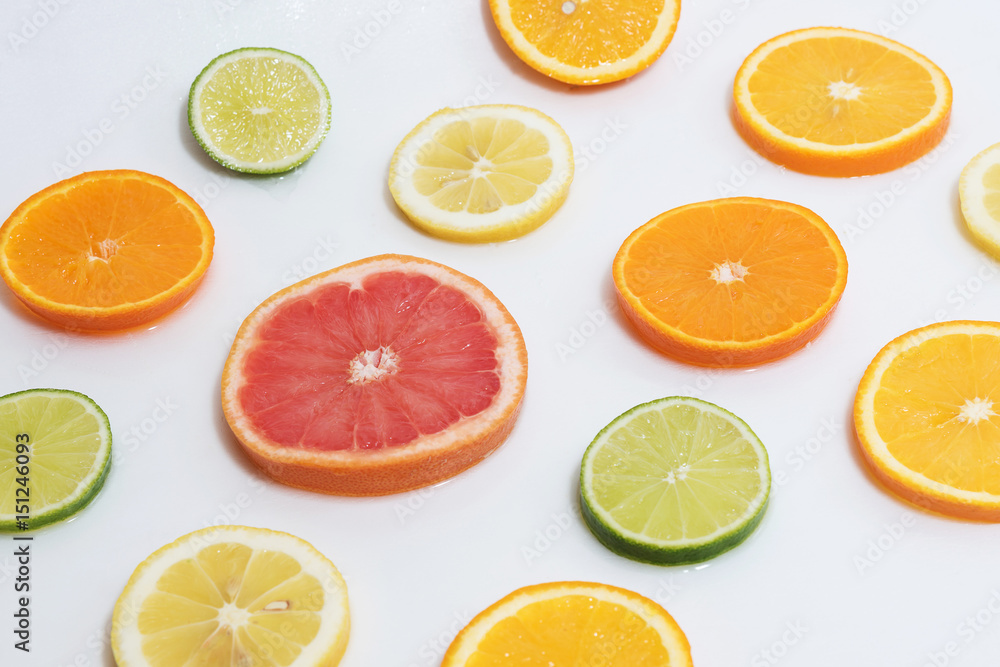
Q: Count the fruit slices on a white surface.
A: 13